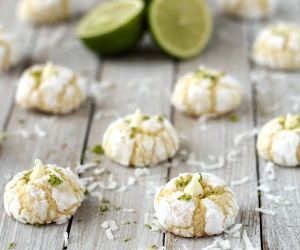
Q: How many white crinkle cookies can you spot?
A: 10